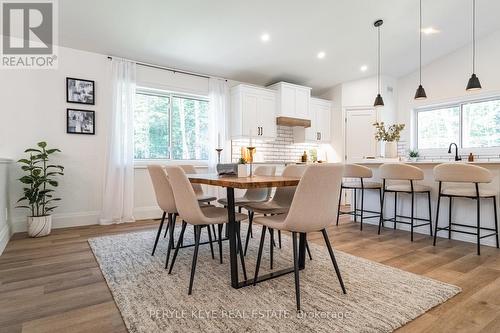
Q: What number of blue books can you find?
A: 0